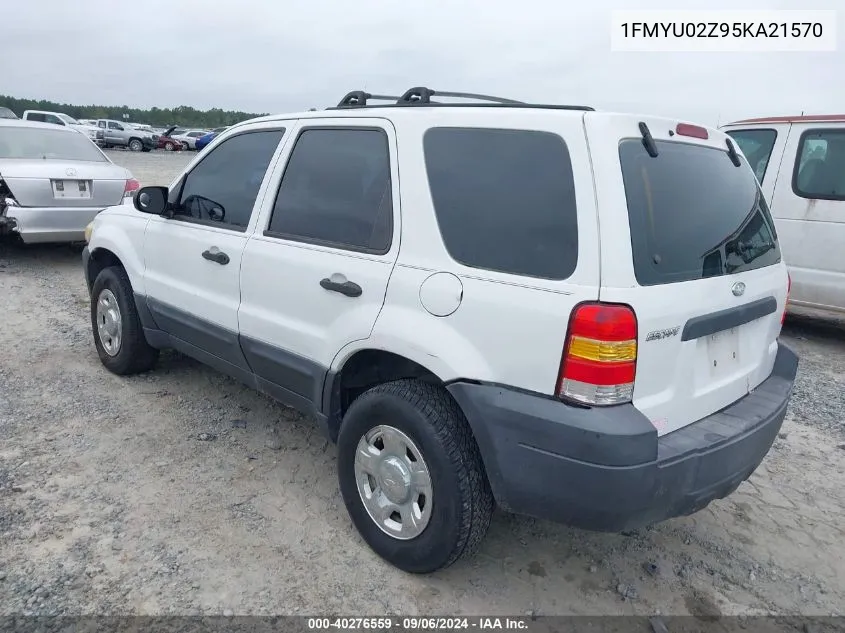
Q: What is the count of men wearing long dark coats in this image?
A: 0